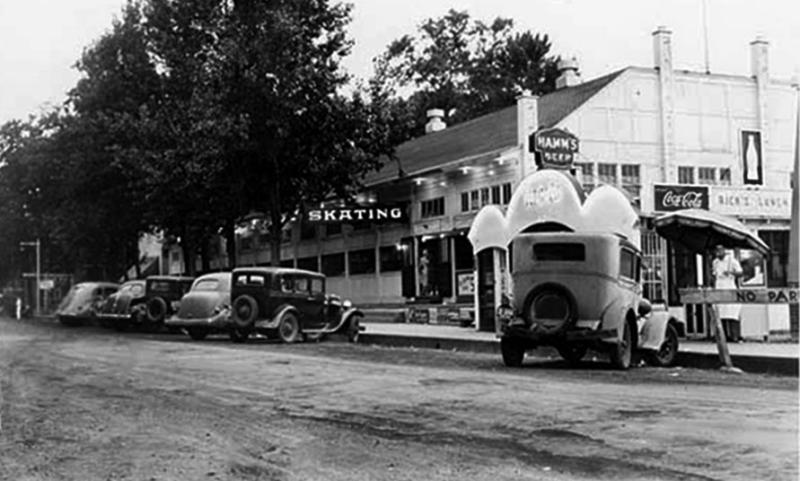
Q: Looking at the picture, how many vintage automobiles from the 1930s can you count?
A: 6